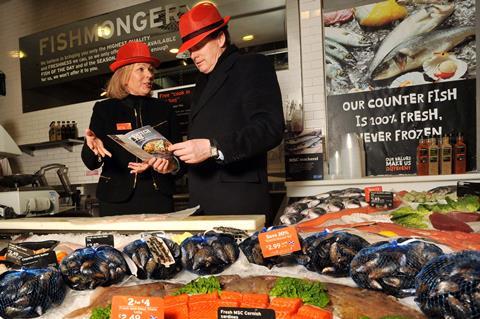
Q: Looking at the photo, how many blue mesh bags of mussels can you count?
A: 8